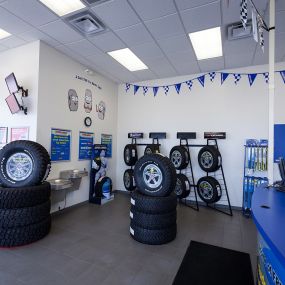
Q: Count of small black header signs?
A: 4